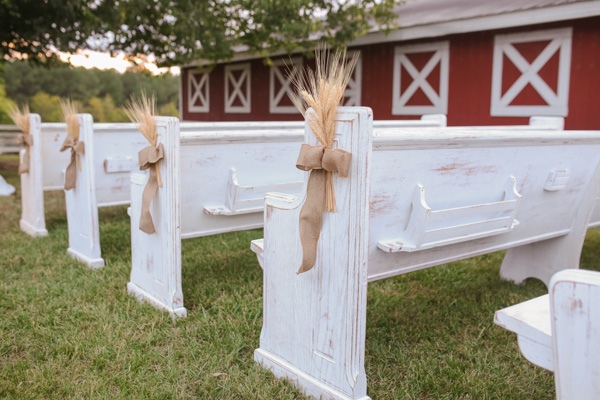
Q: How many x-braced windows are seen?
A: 6